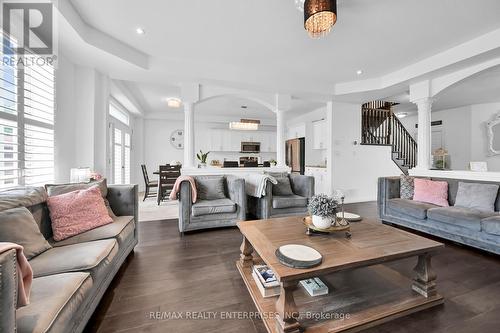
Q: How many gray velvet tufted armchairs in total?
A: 2